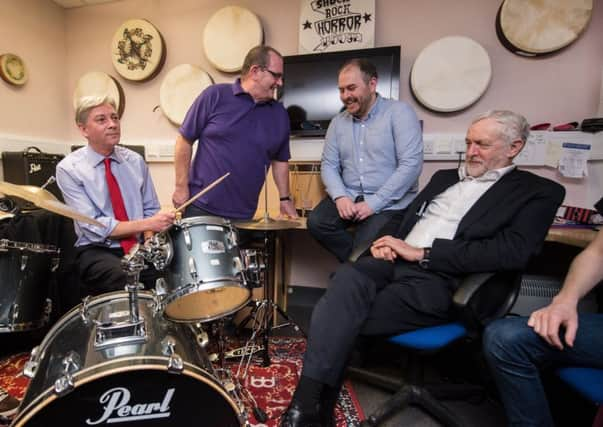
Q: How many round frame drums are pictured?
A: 7